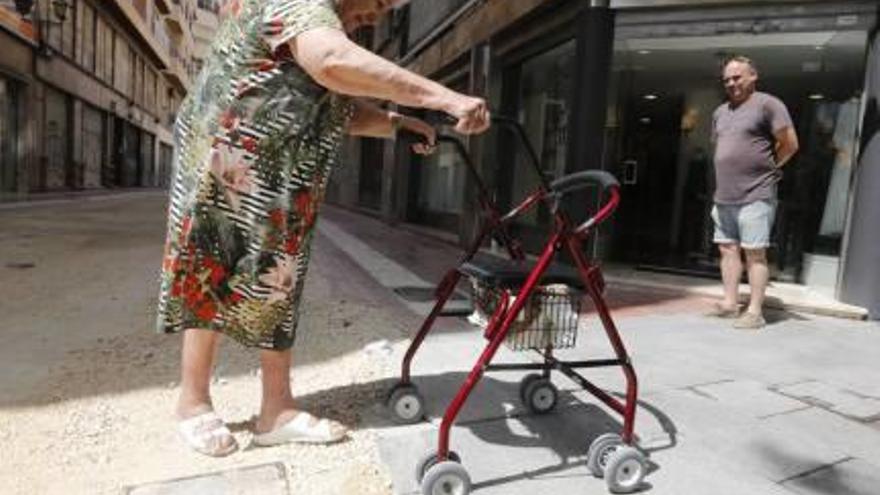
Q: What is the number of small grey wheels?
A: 8